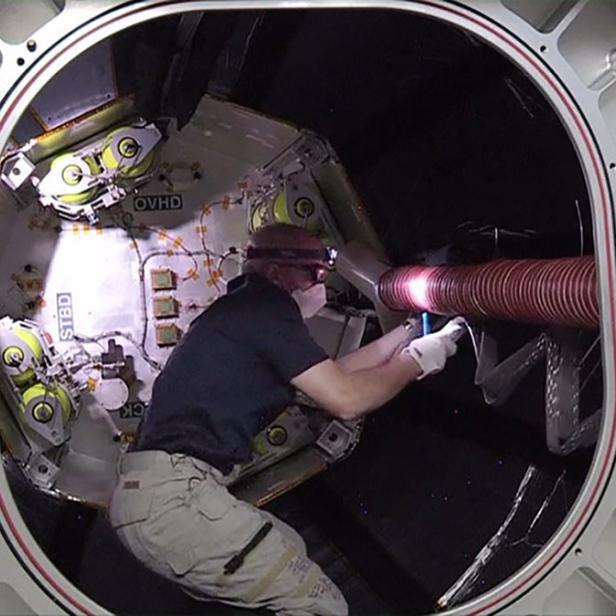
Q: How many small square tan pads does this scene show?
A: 3